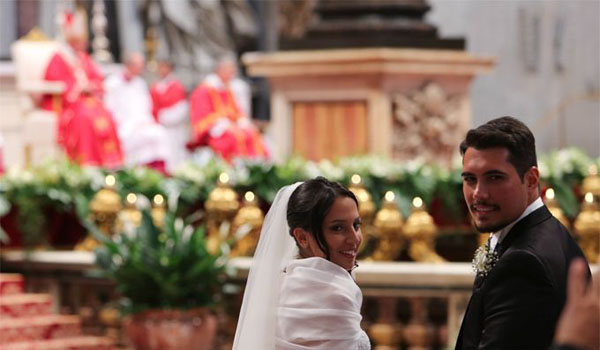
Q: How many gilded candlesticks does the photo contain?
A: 11